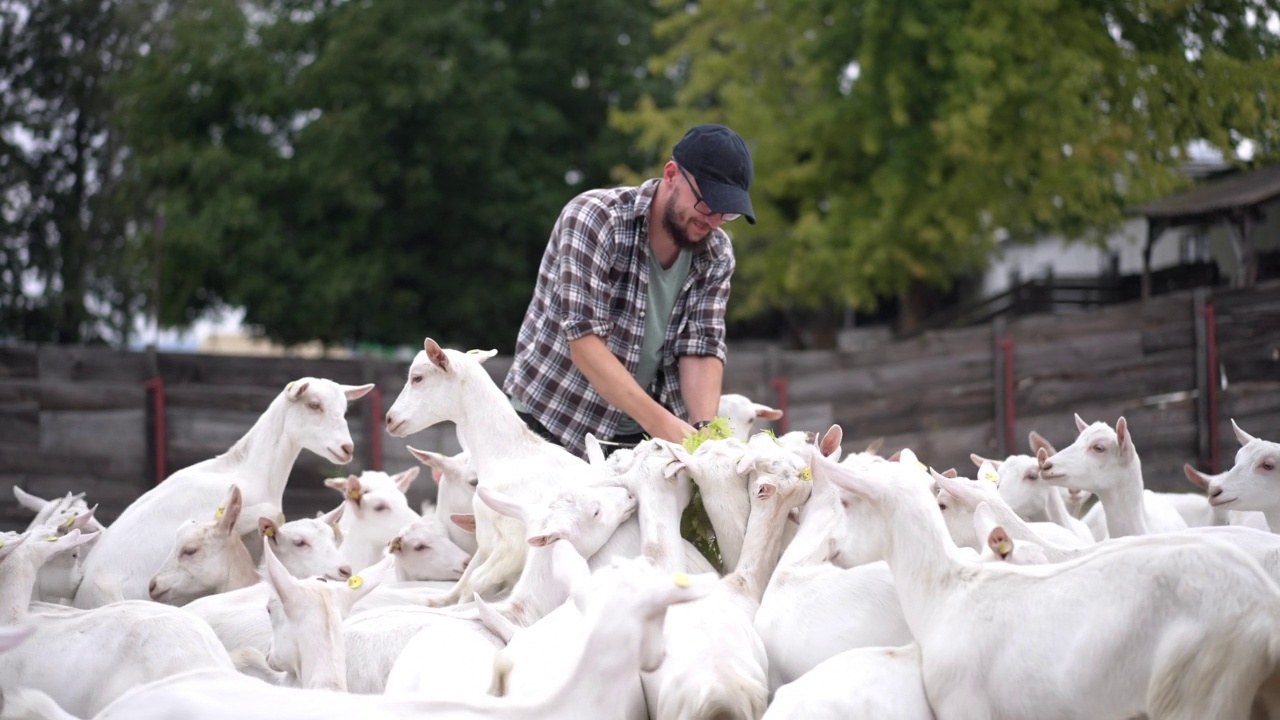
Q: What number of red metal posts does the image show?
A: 5